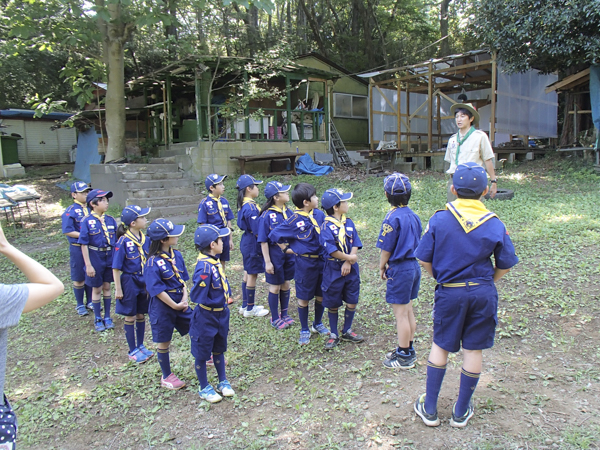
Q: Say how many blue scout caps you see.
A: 11